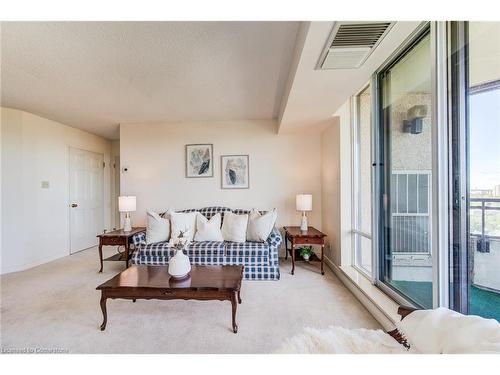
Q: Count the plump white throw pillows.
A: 5